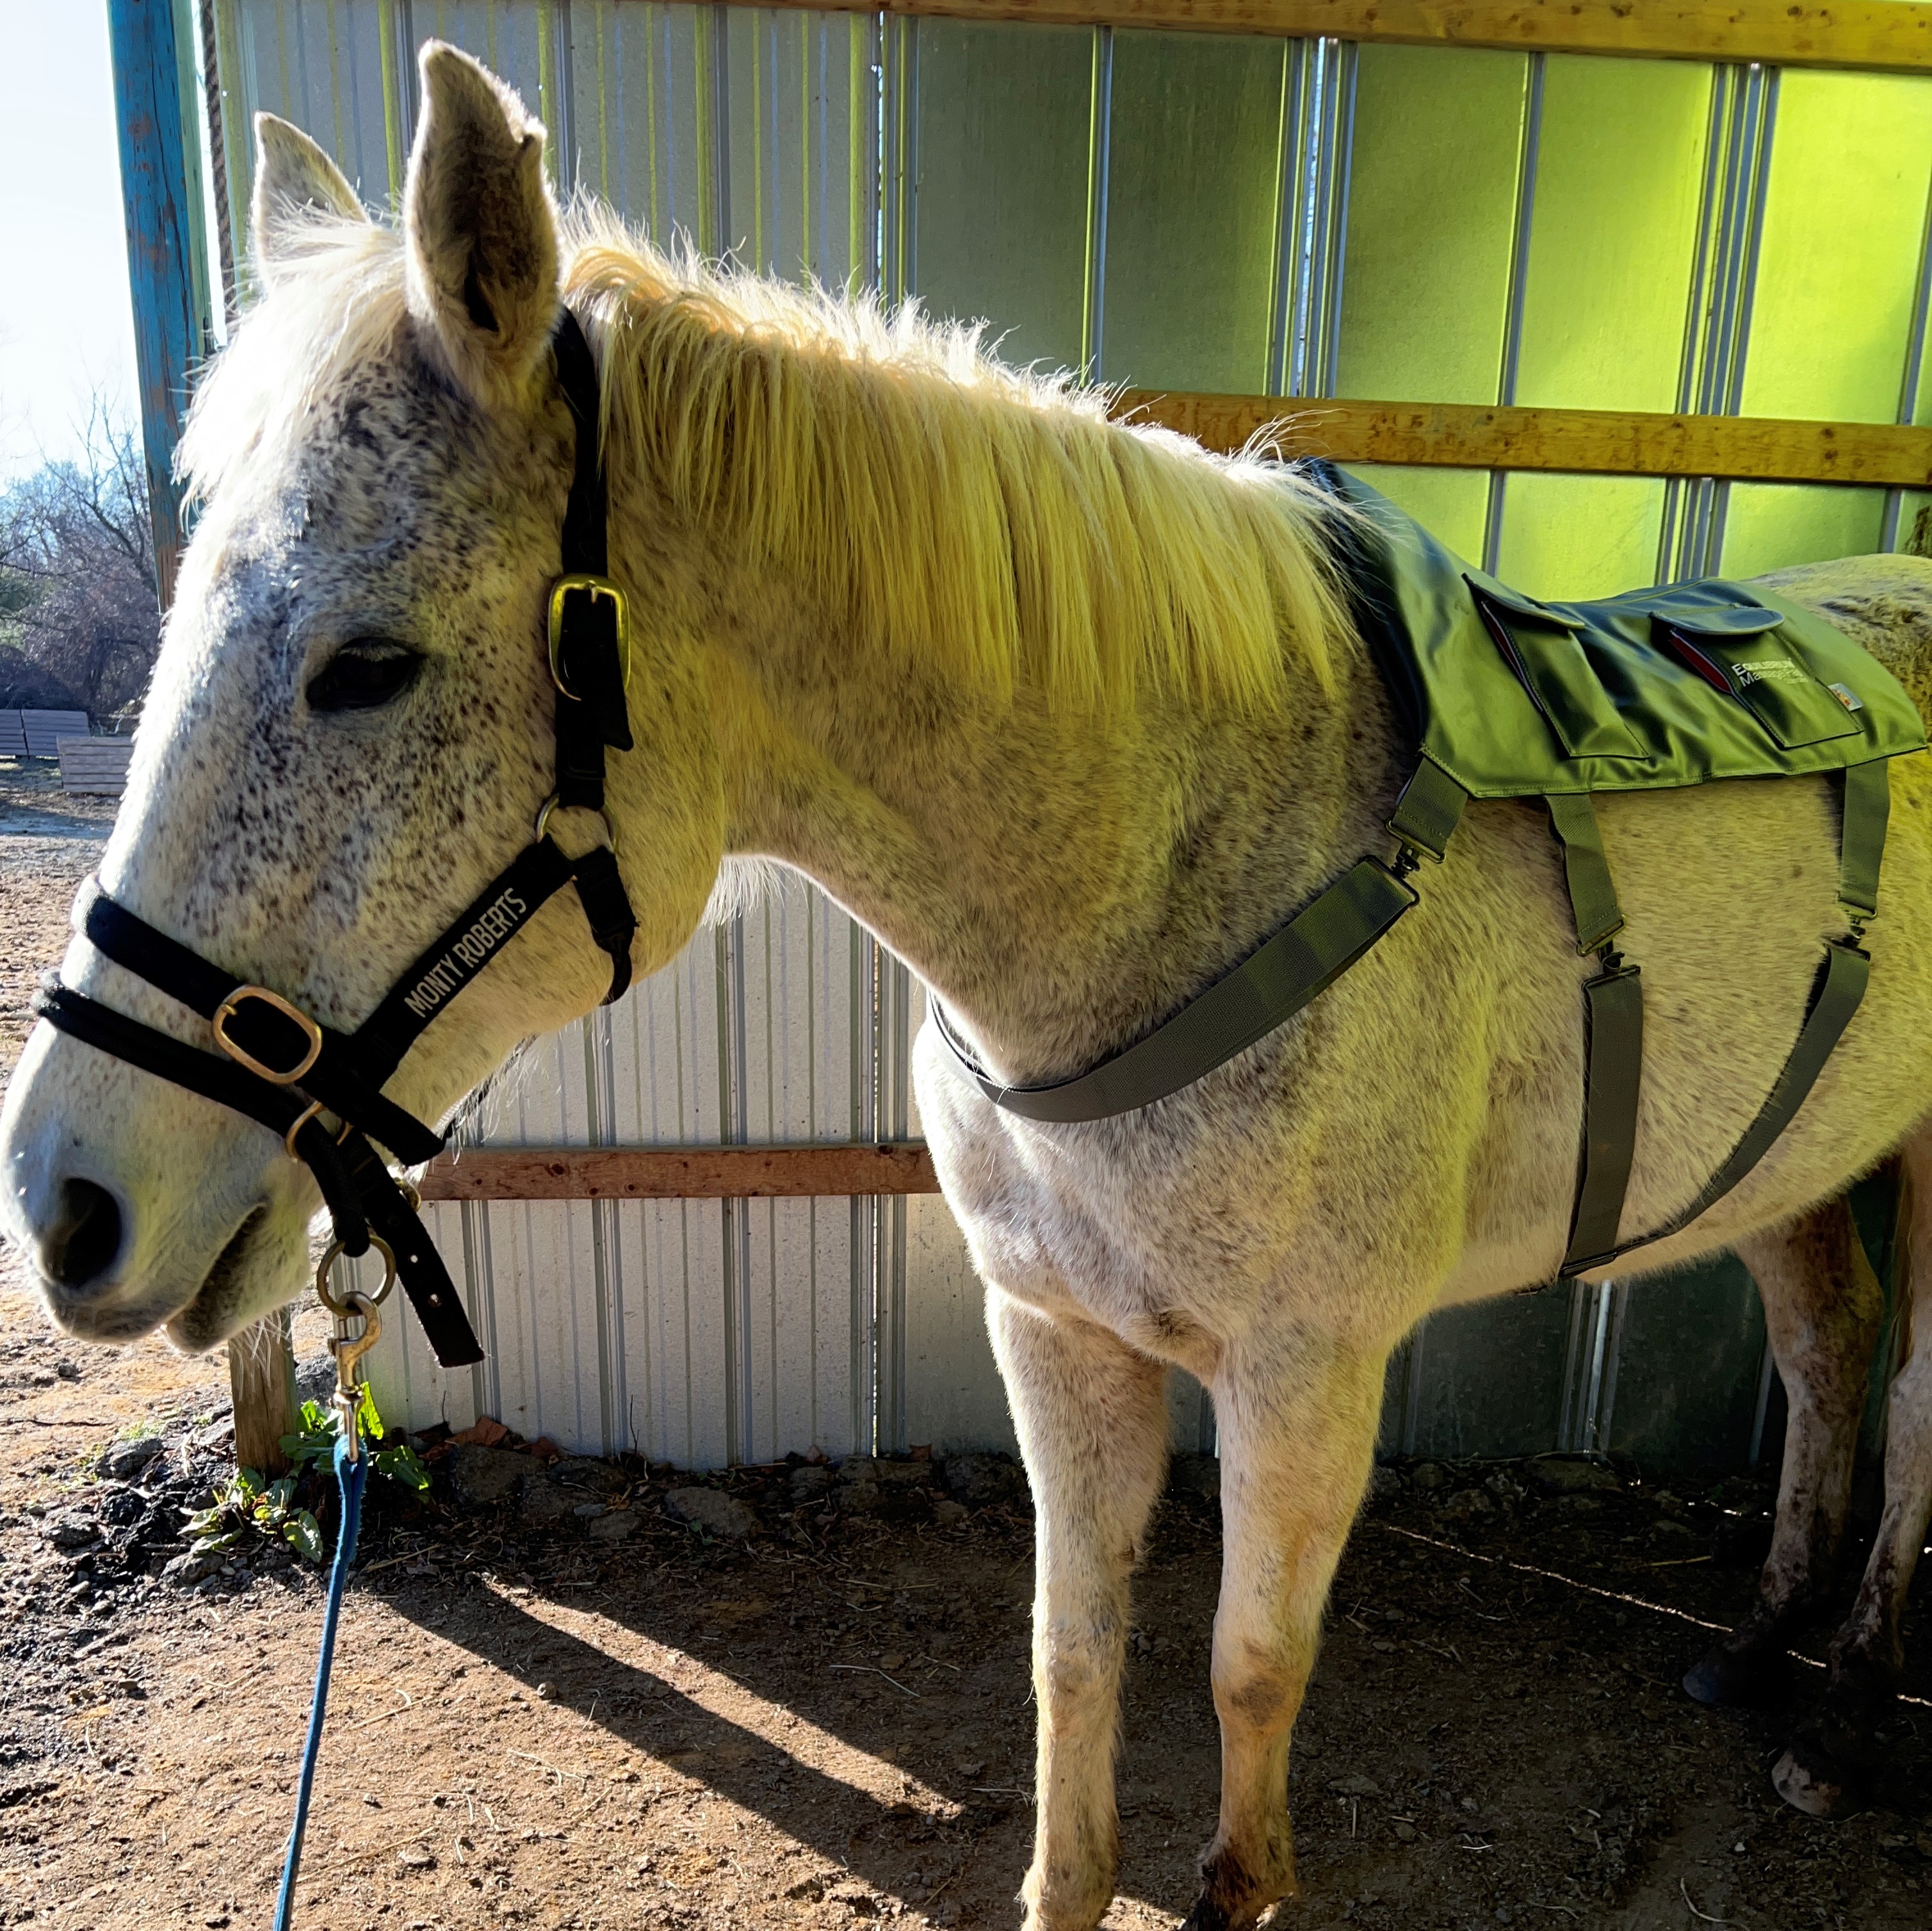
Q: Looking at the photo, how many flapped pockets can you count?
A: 2